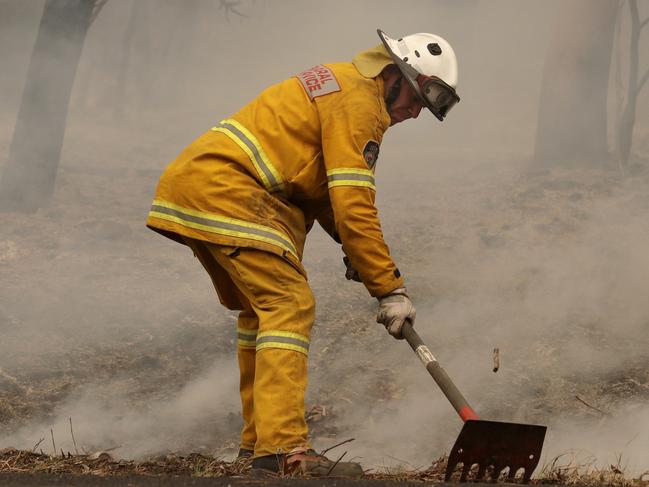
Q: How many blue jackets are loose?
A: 0